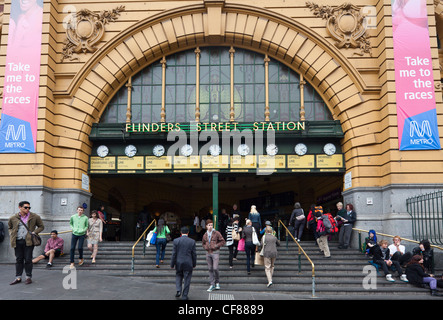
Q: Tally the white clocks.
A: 9